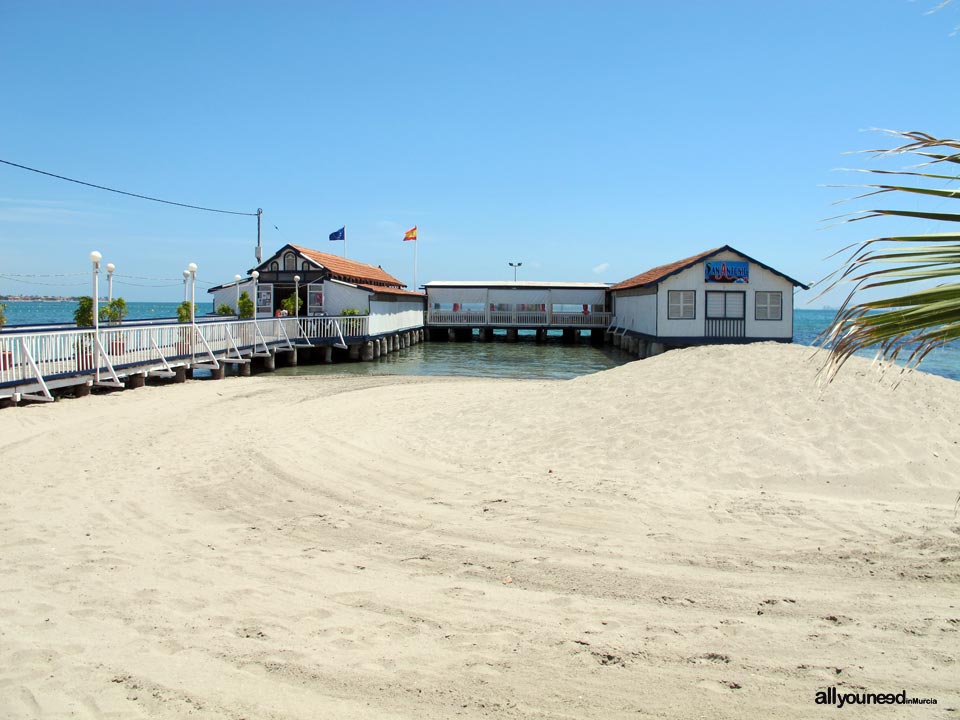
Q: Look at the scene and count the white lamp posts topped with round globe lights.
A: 7